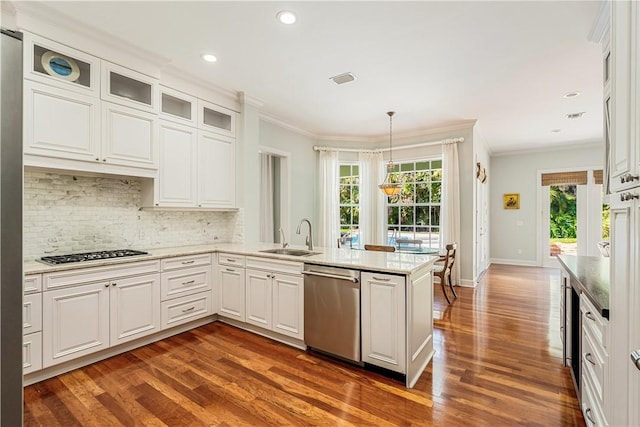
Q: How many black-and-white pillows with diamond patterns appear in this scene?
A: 0